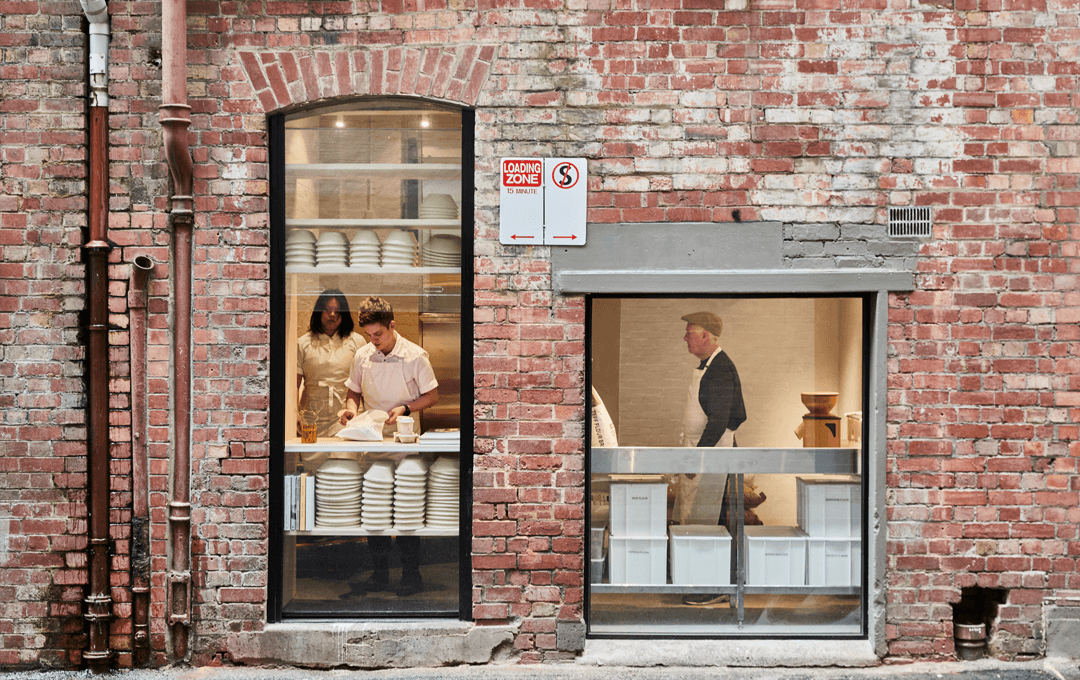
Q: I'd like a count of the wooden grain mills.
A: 1